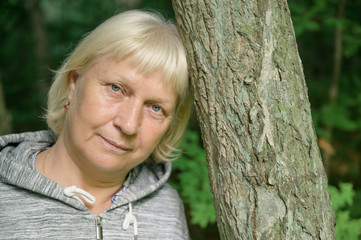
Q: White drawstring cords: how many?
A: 2